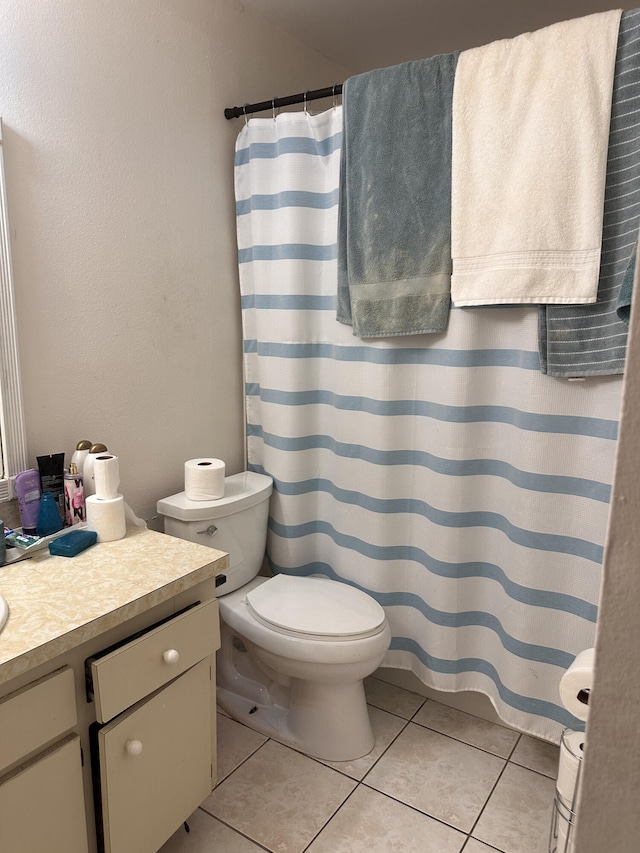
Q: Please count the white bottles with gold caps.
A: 2